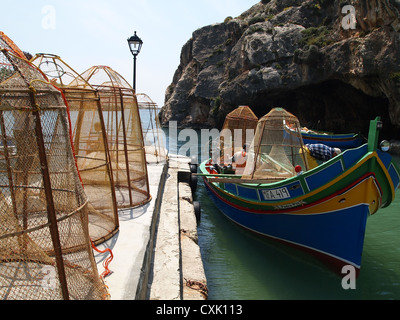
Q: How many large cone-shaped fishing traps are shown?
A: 6